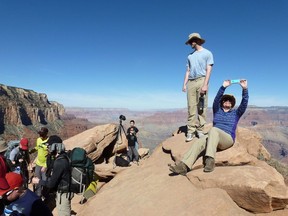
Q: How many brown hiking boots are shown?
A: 2